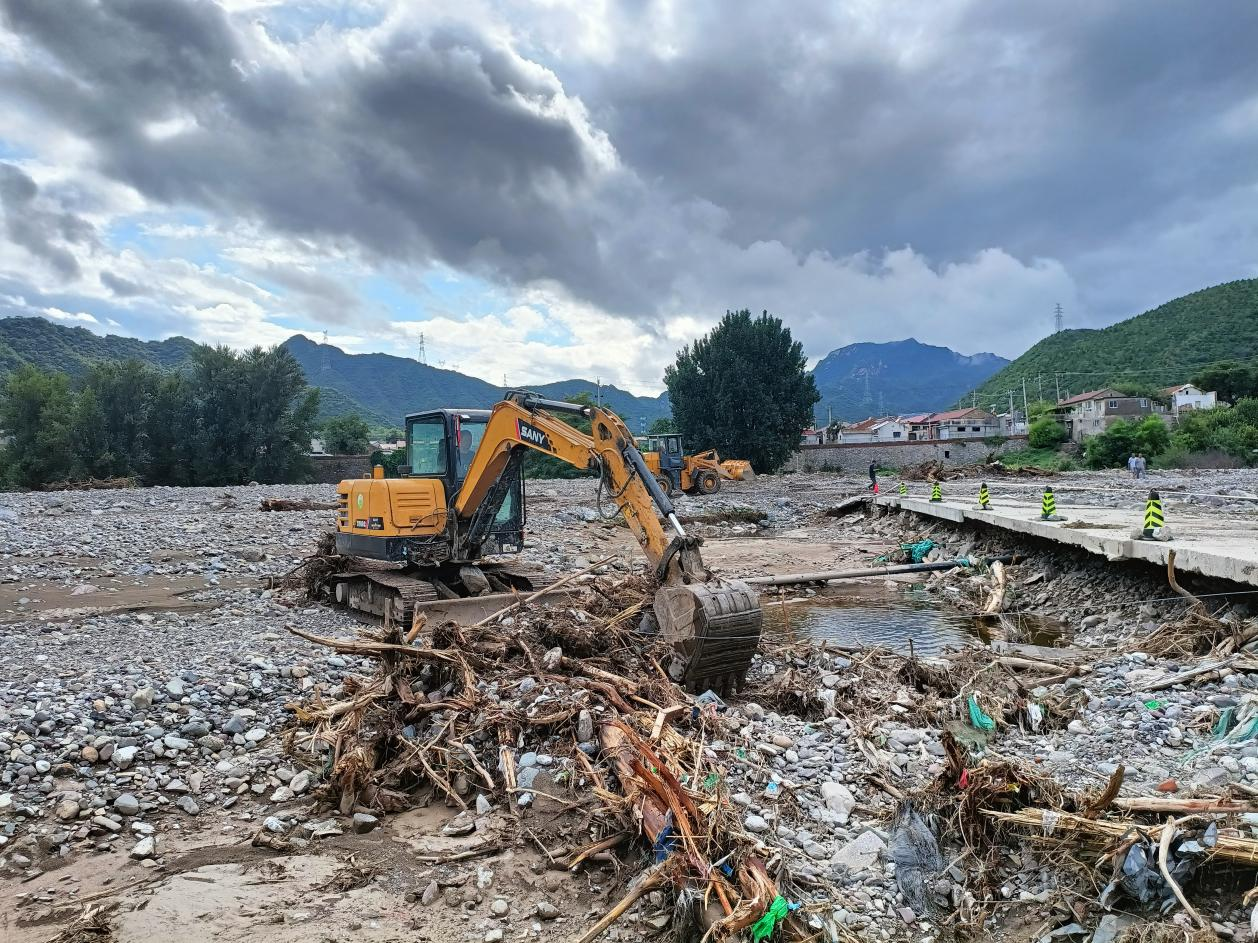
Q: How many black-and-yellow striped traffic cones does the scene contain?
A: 5